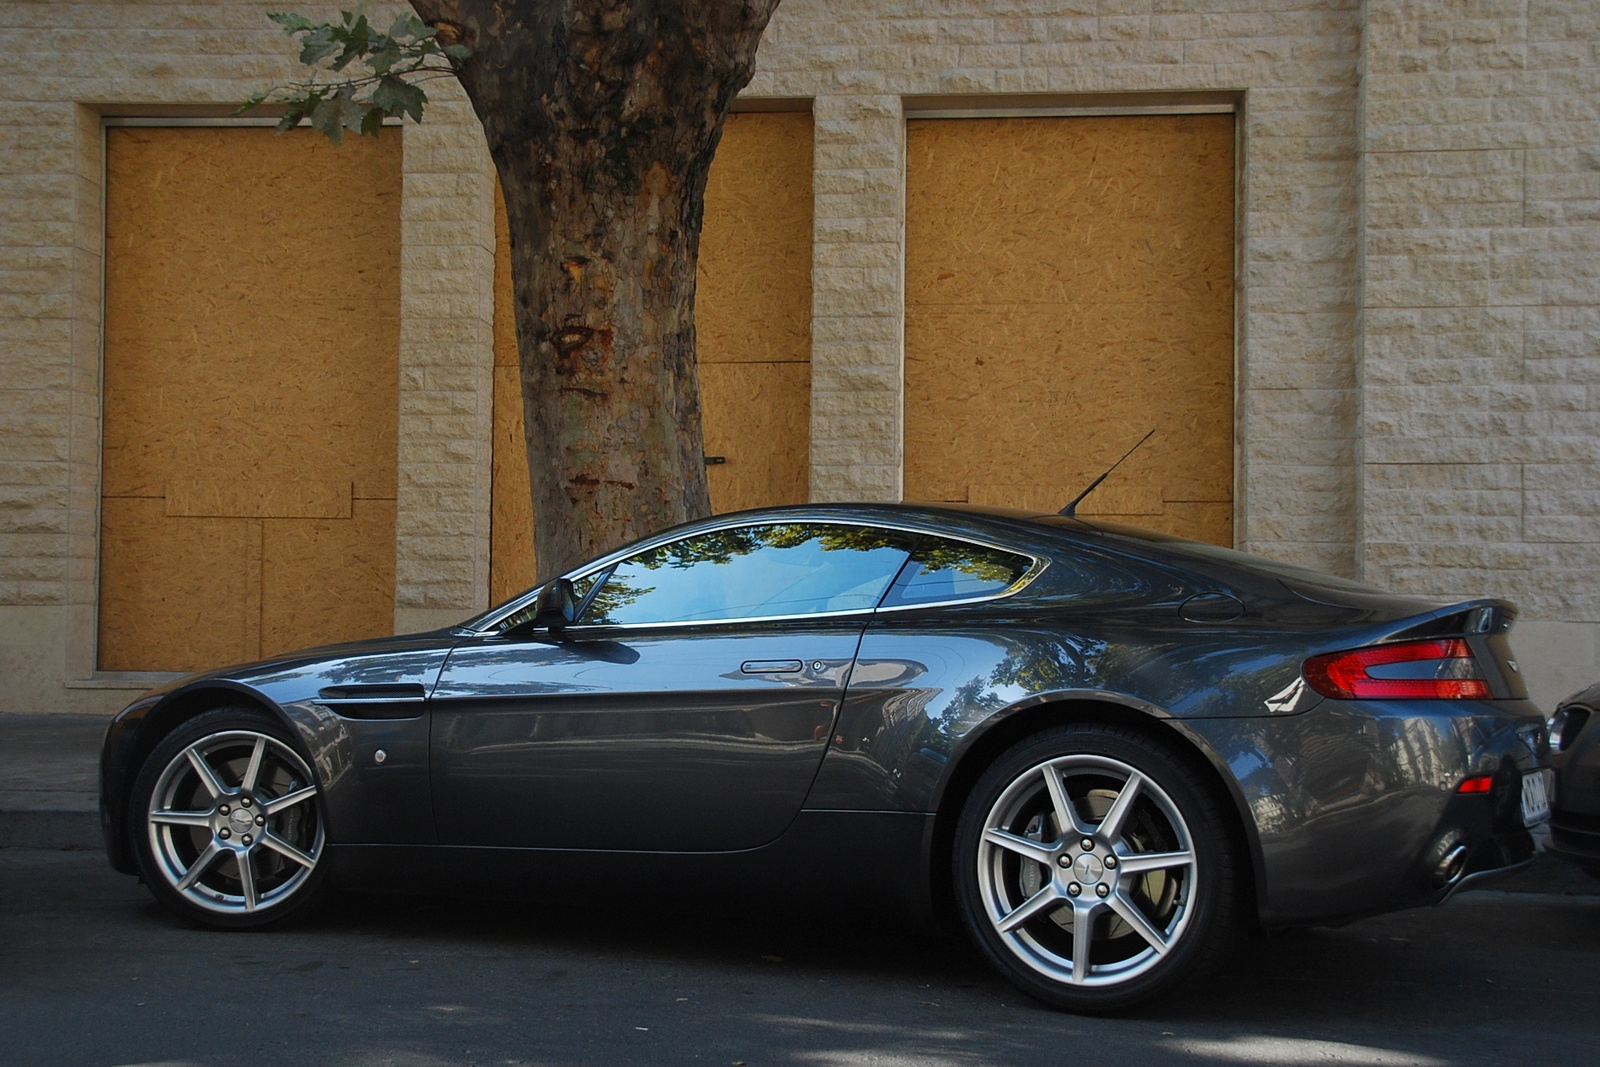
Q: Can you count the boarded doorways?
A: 3